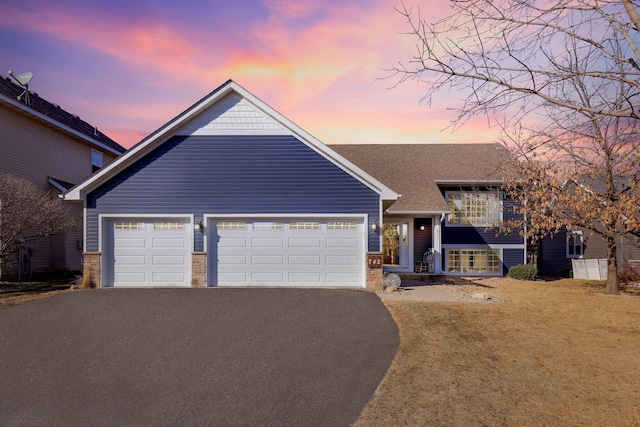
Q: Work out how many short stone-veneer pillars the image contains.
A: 3